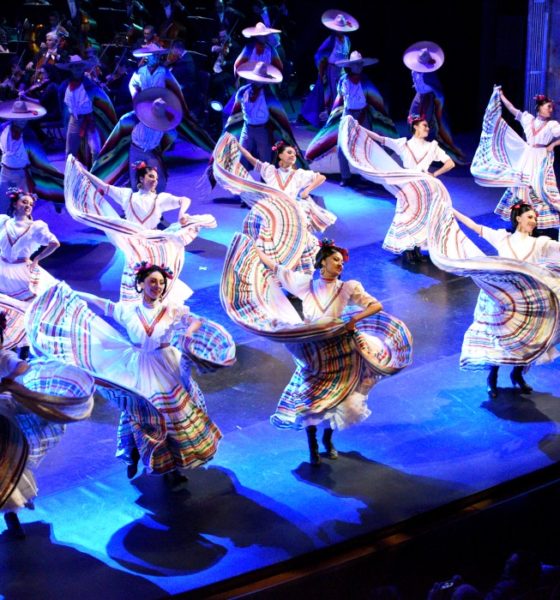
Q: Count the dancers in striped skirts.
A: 9